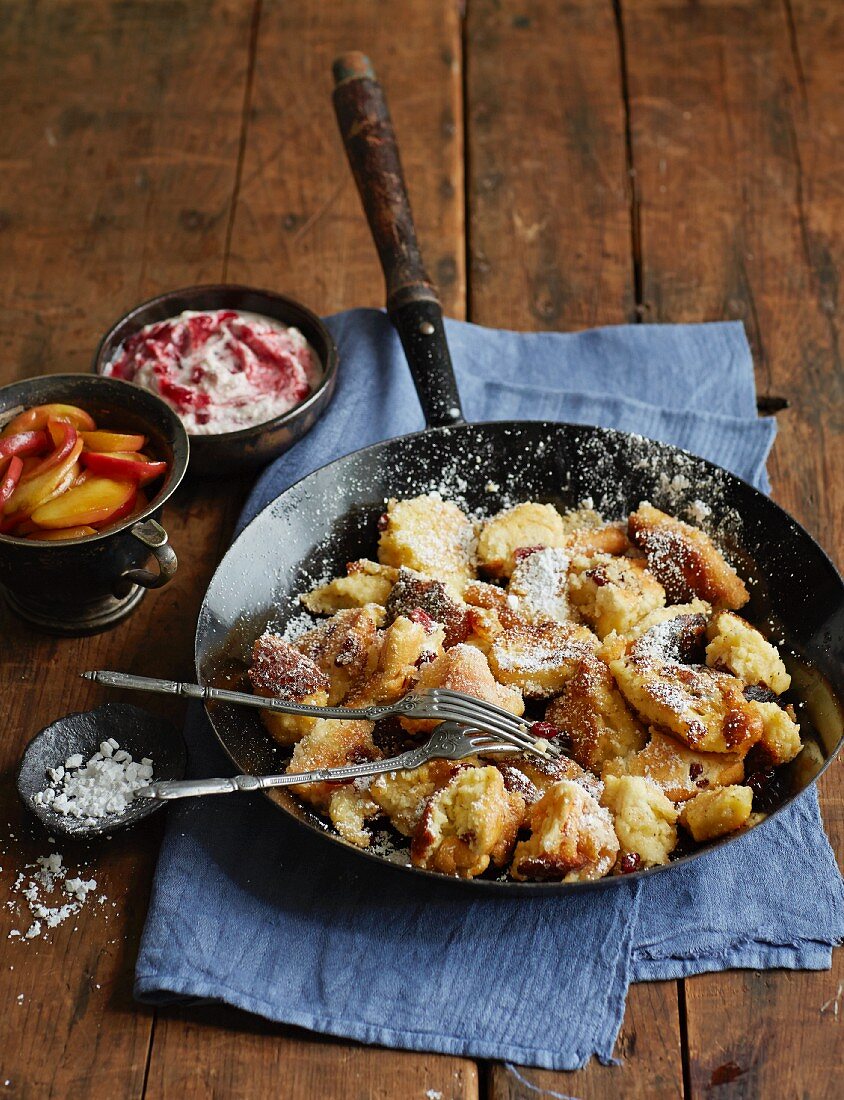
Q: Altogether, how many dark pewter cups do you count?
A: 1